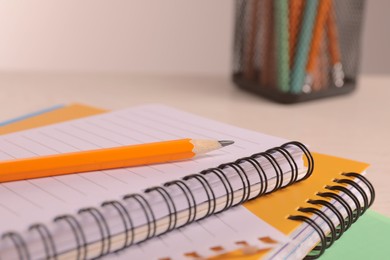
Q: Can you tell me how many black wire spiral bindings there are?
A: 2